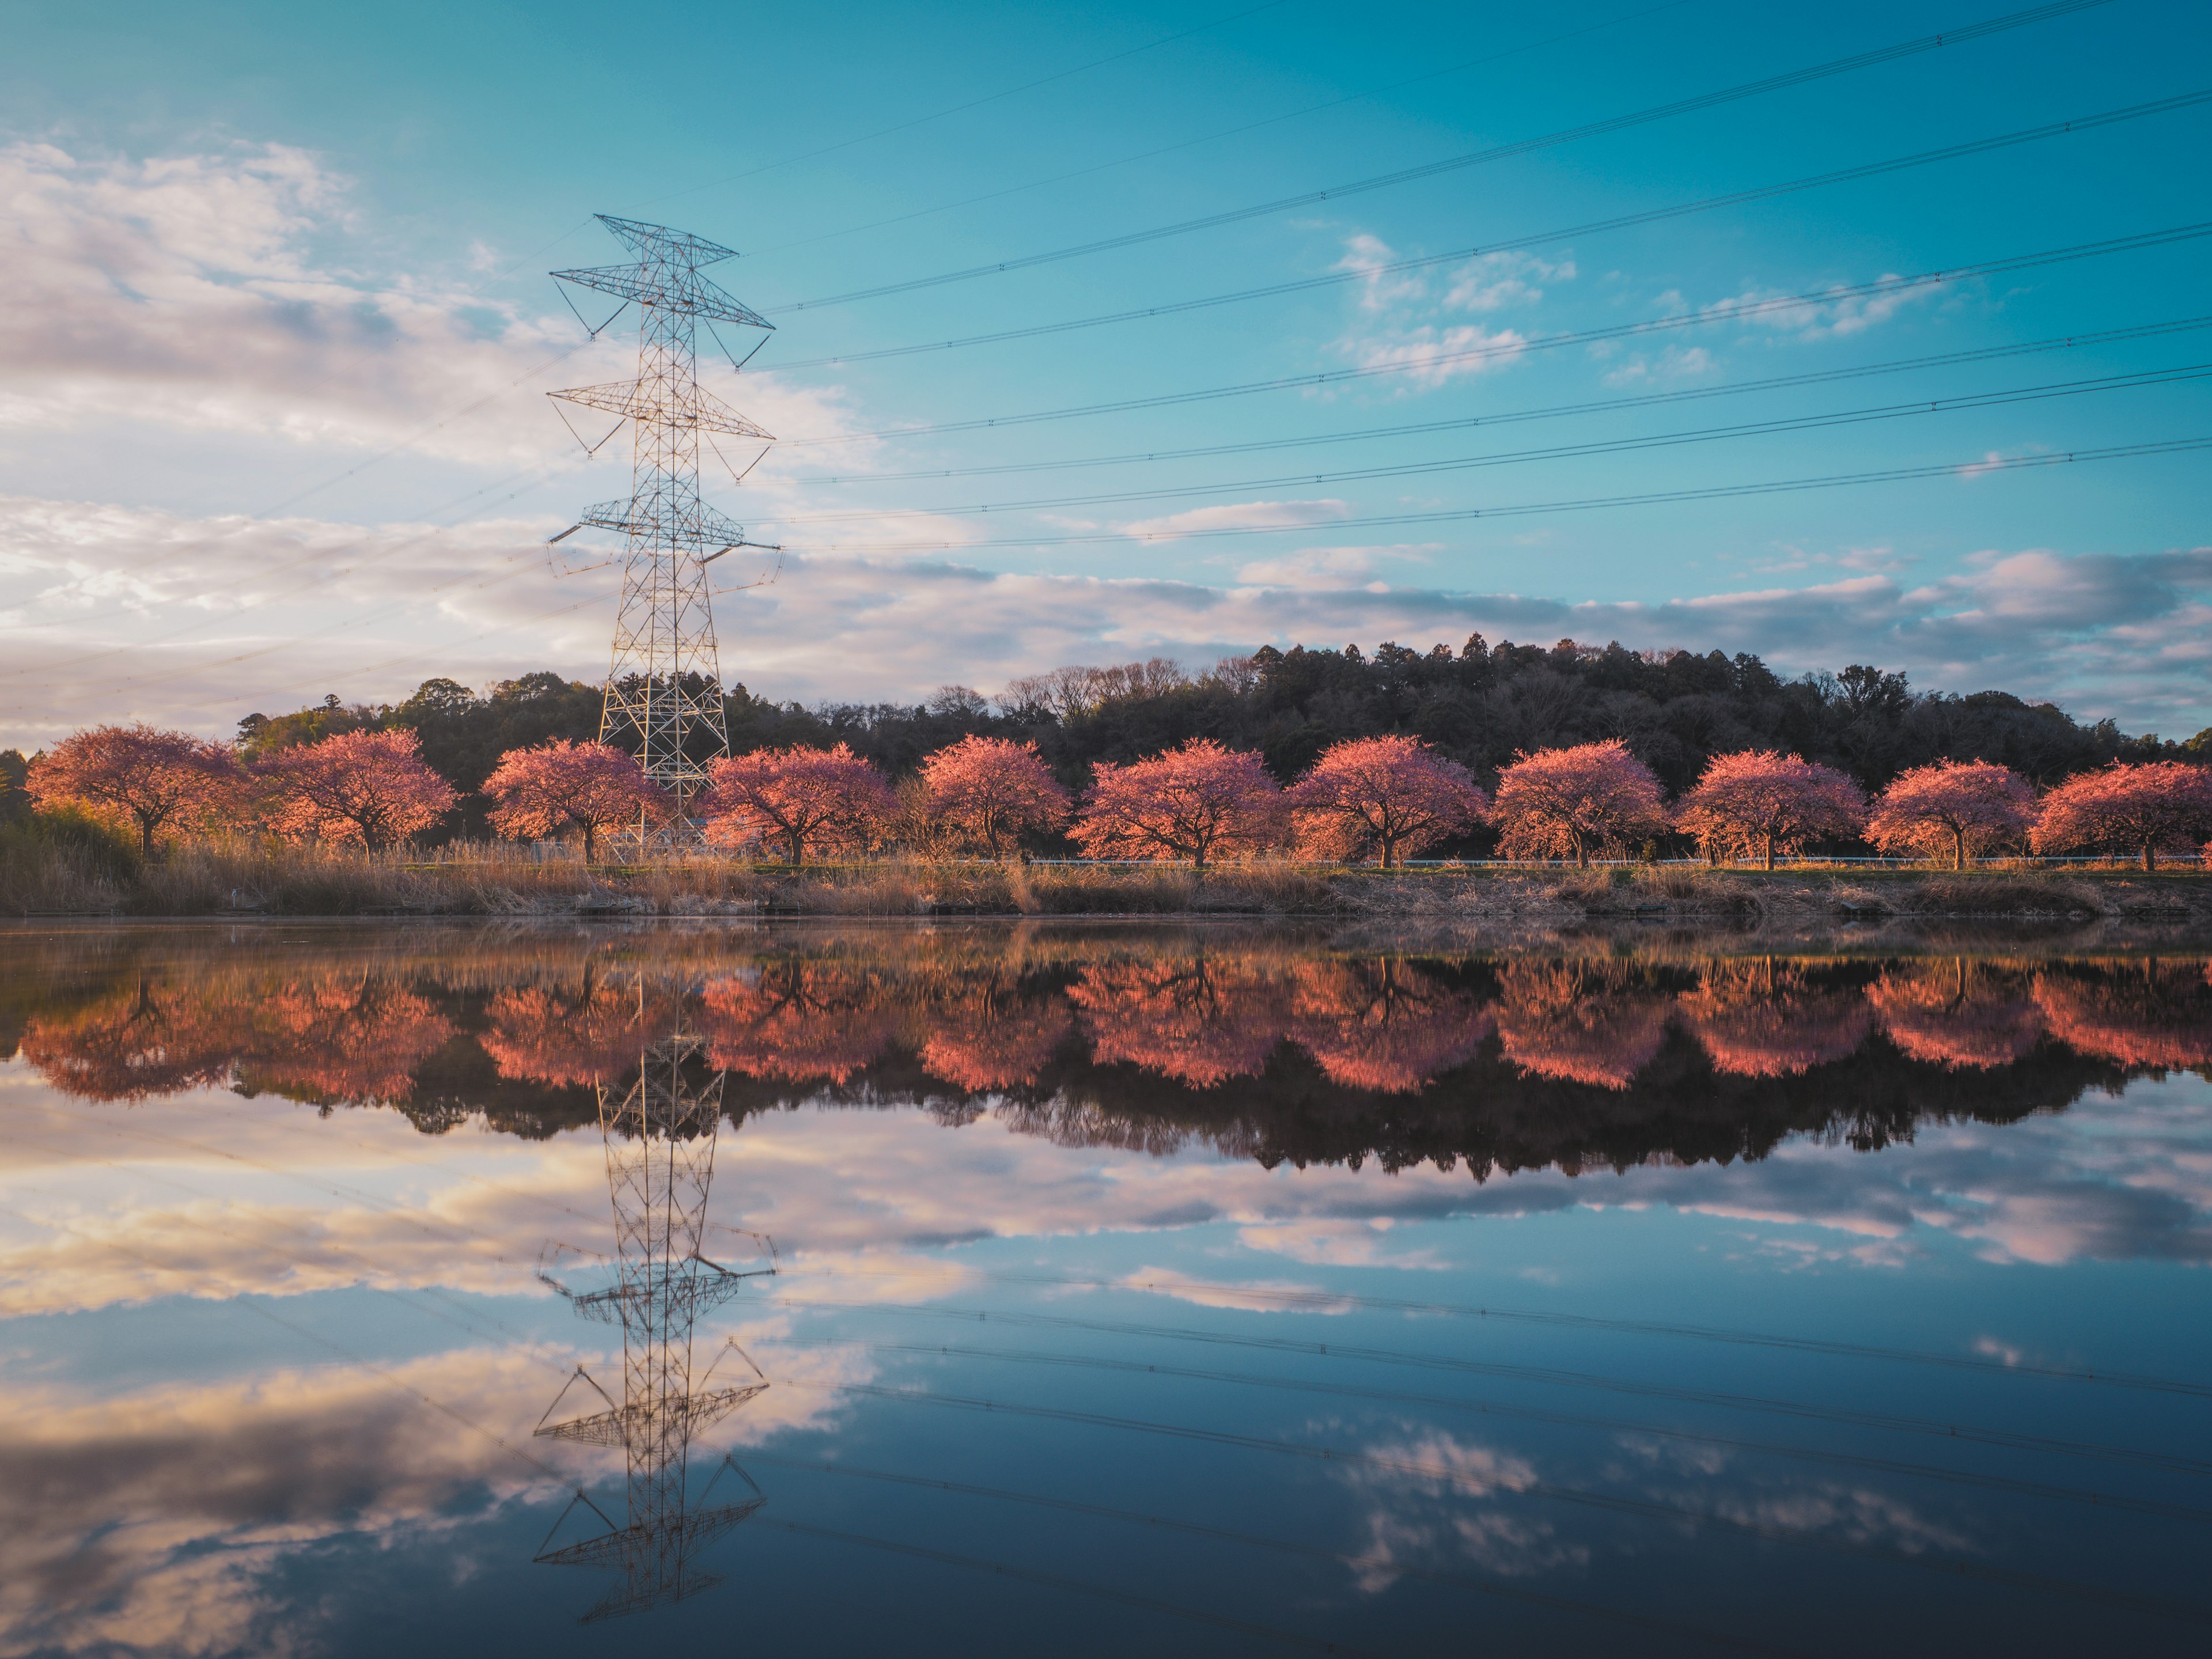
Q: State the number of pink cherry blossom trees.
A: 11